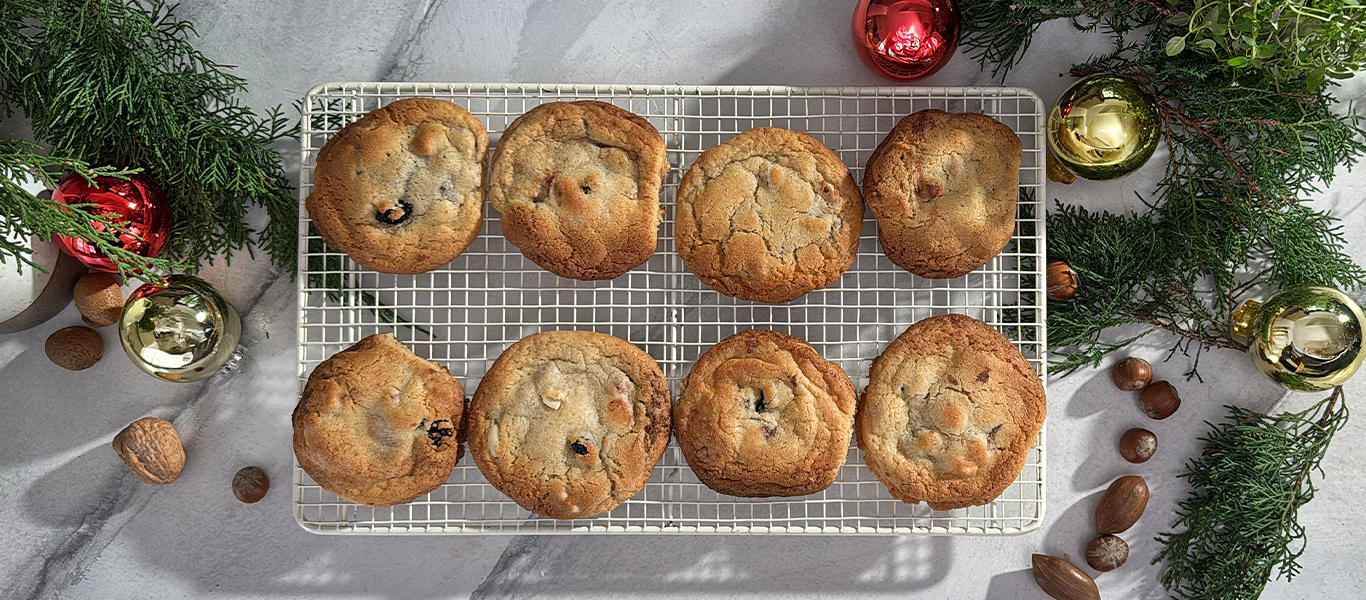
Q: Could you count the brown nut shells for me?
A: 11